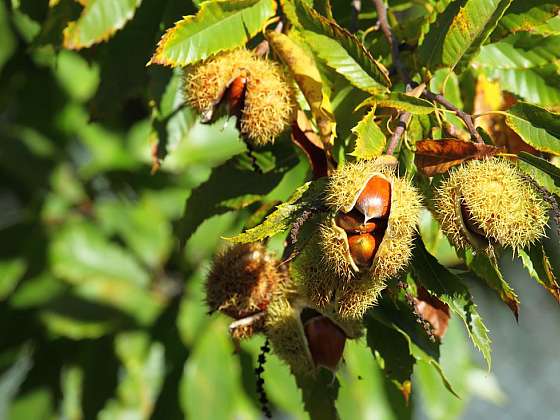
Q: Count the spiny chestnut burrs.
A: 5